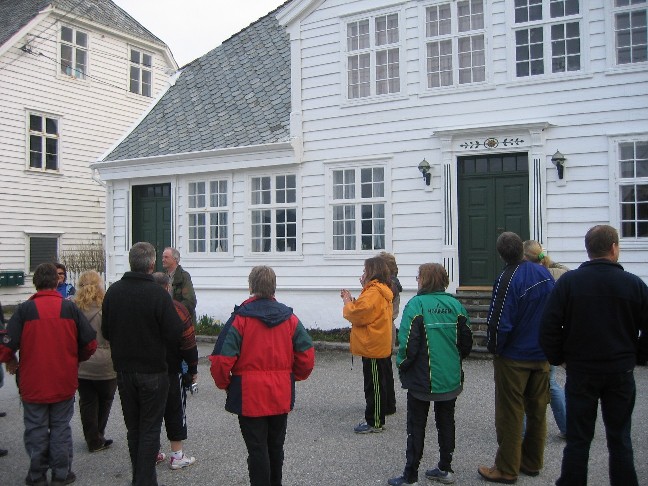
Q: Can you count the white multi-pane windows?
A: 11